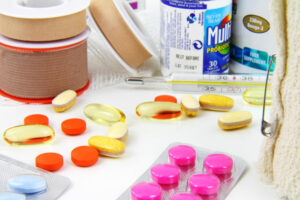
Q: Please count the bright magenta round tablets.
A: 6